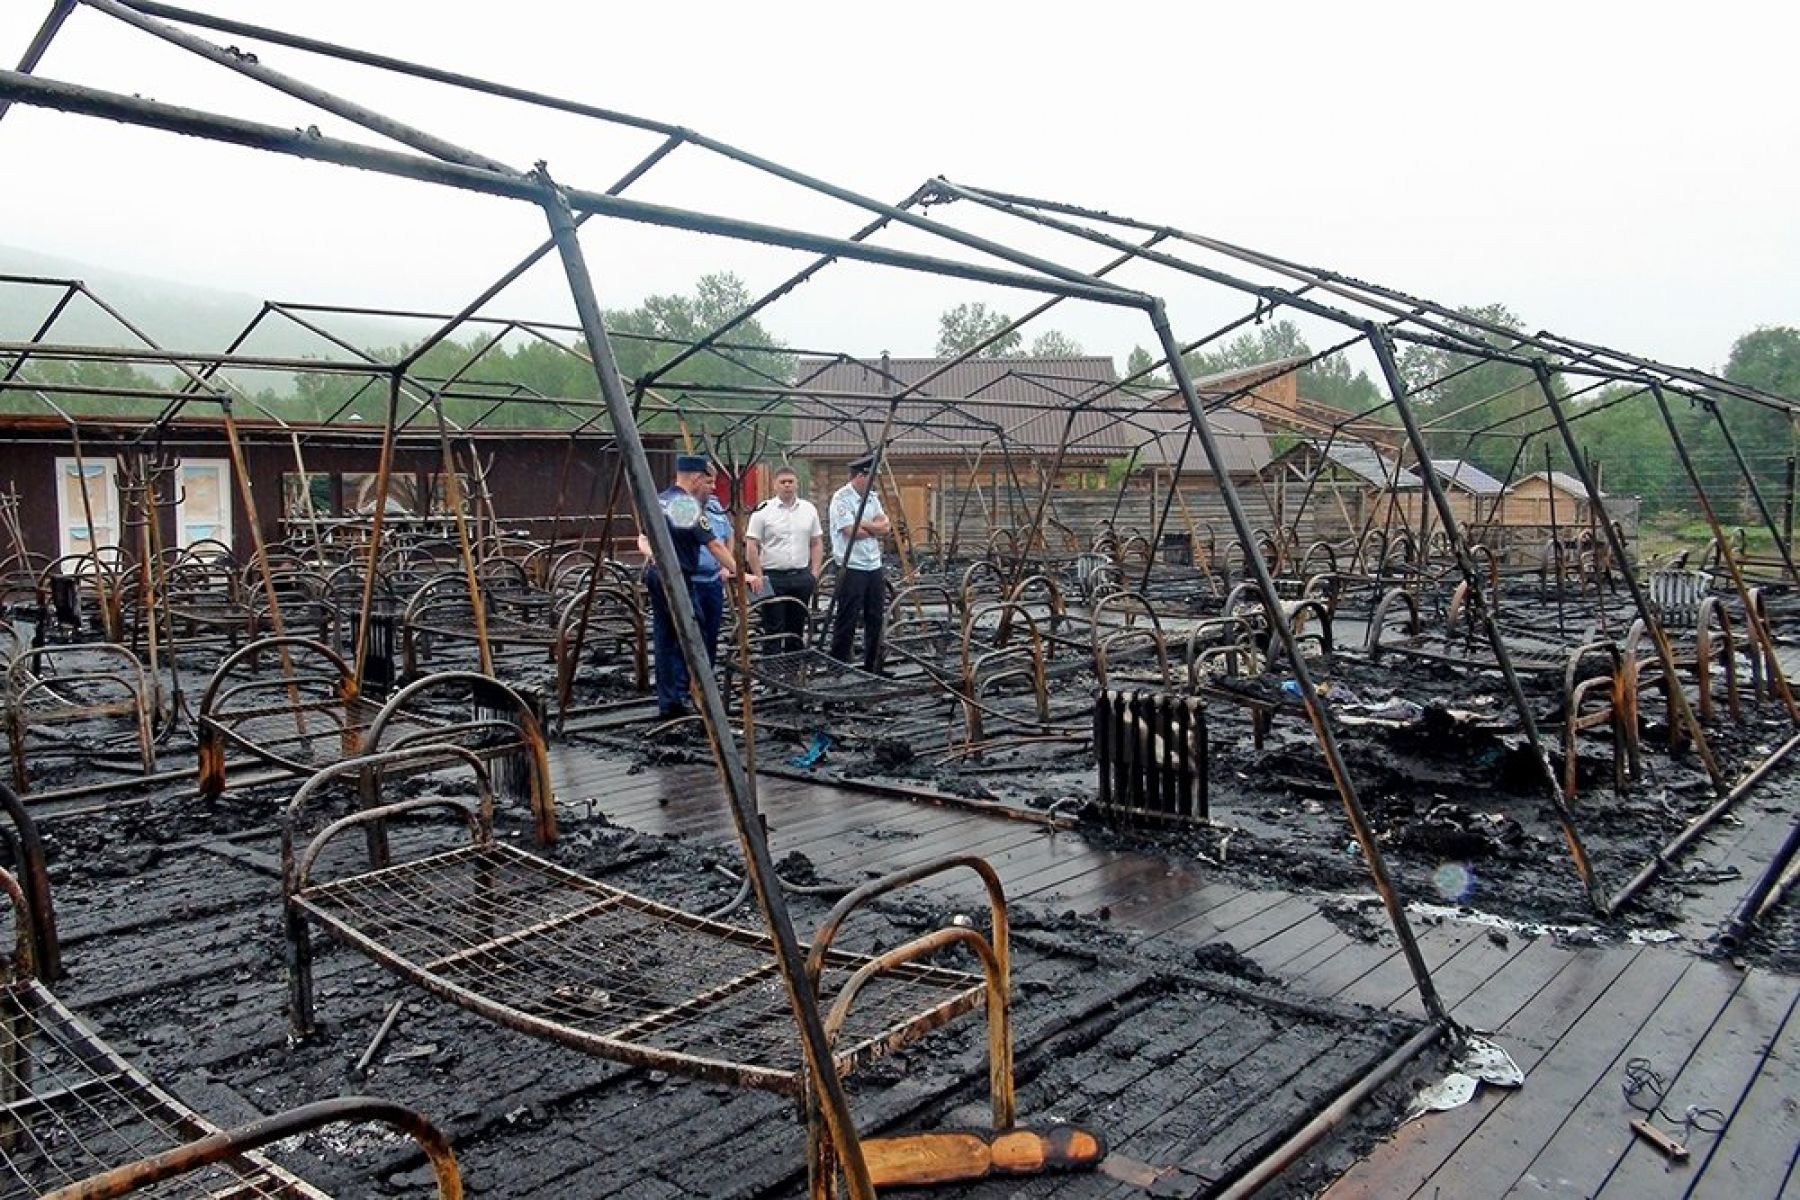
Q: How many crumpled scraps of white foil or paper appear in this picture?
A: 2